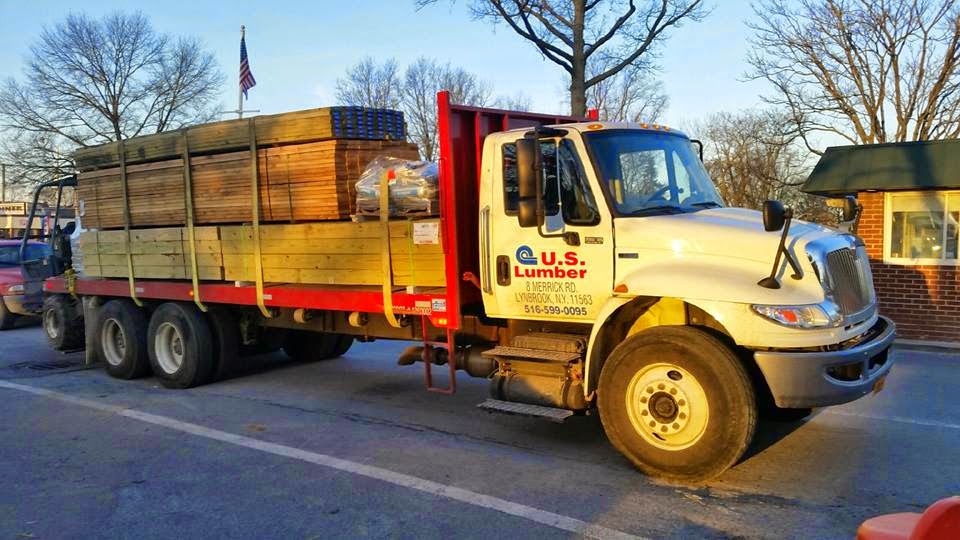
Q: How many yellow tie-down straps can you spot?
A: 4